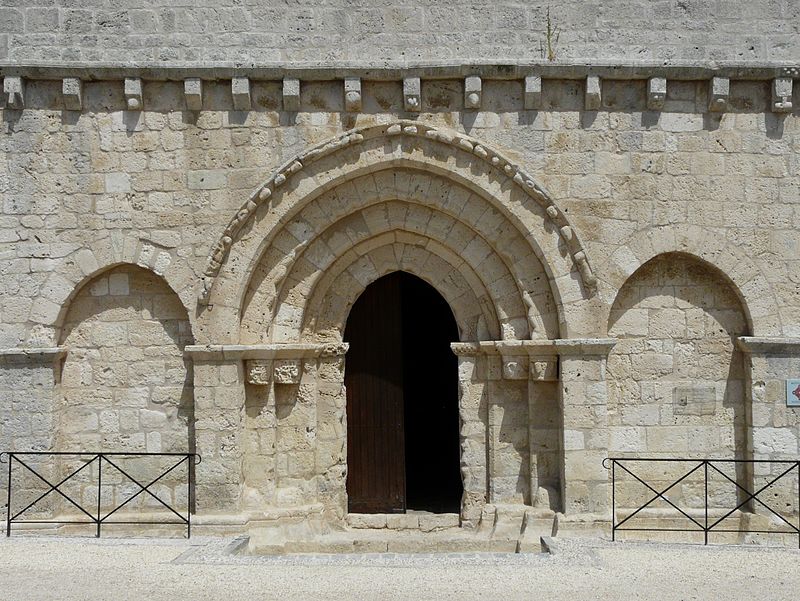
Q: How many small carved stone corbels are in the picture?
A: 14